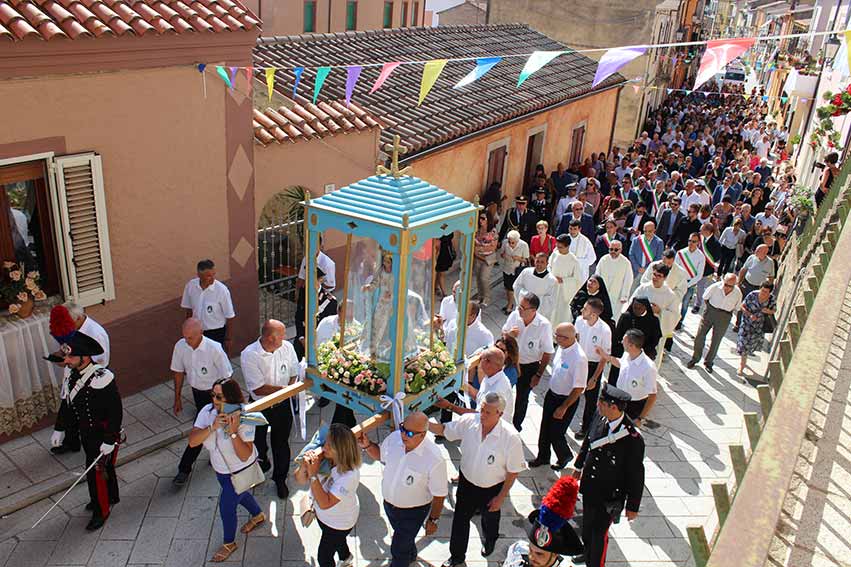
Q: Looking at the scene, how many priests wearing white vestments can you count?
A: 6